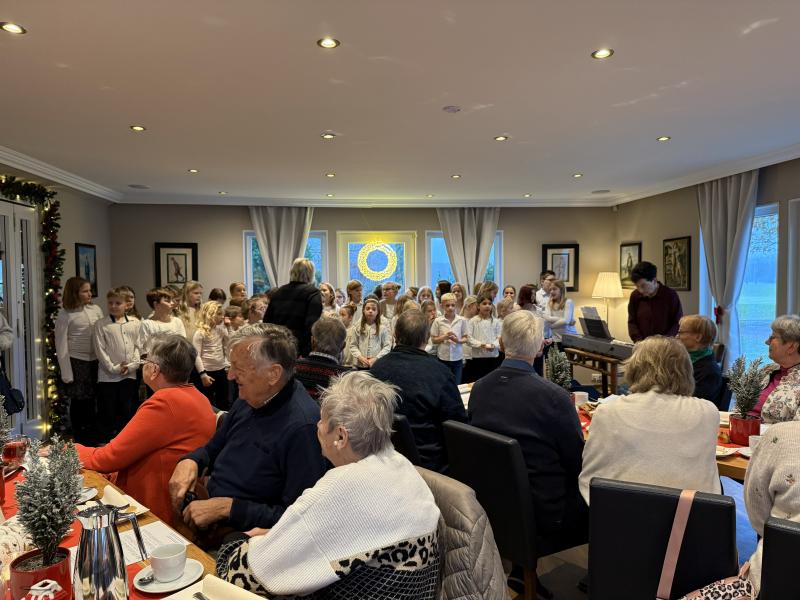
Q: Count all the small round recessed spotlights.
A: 15